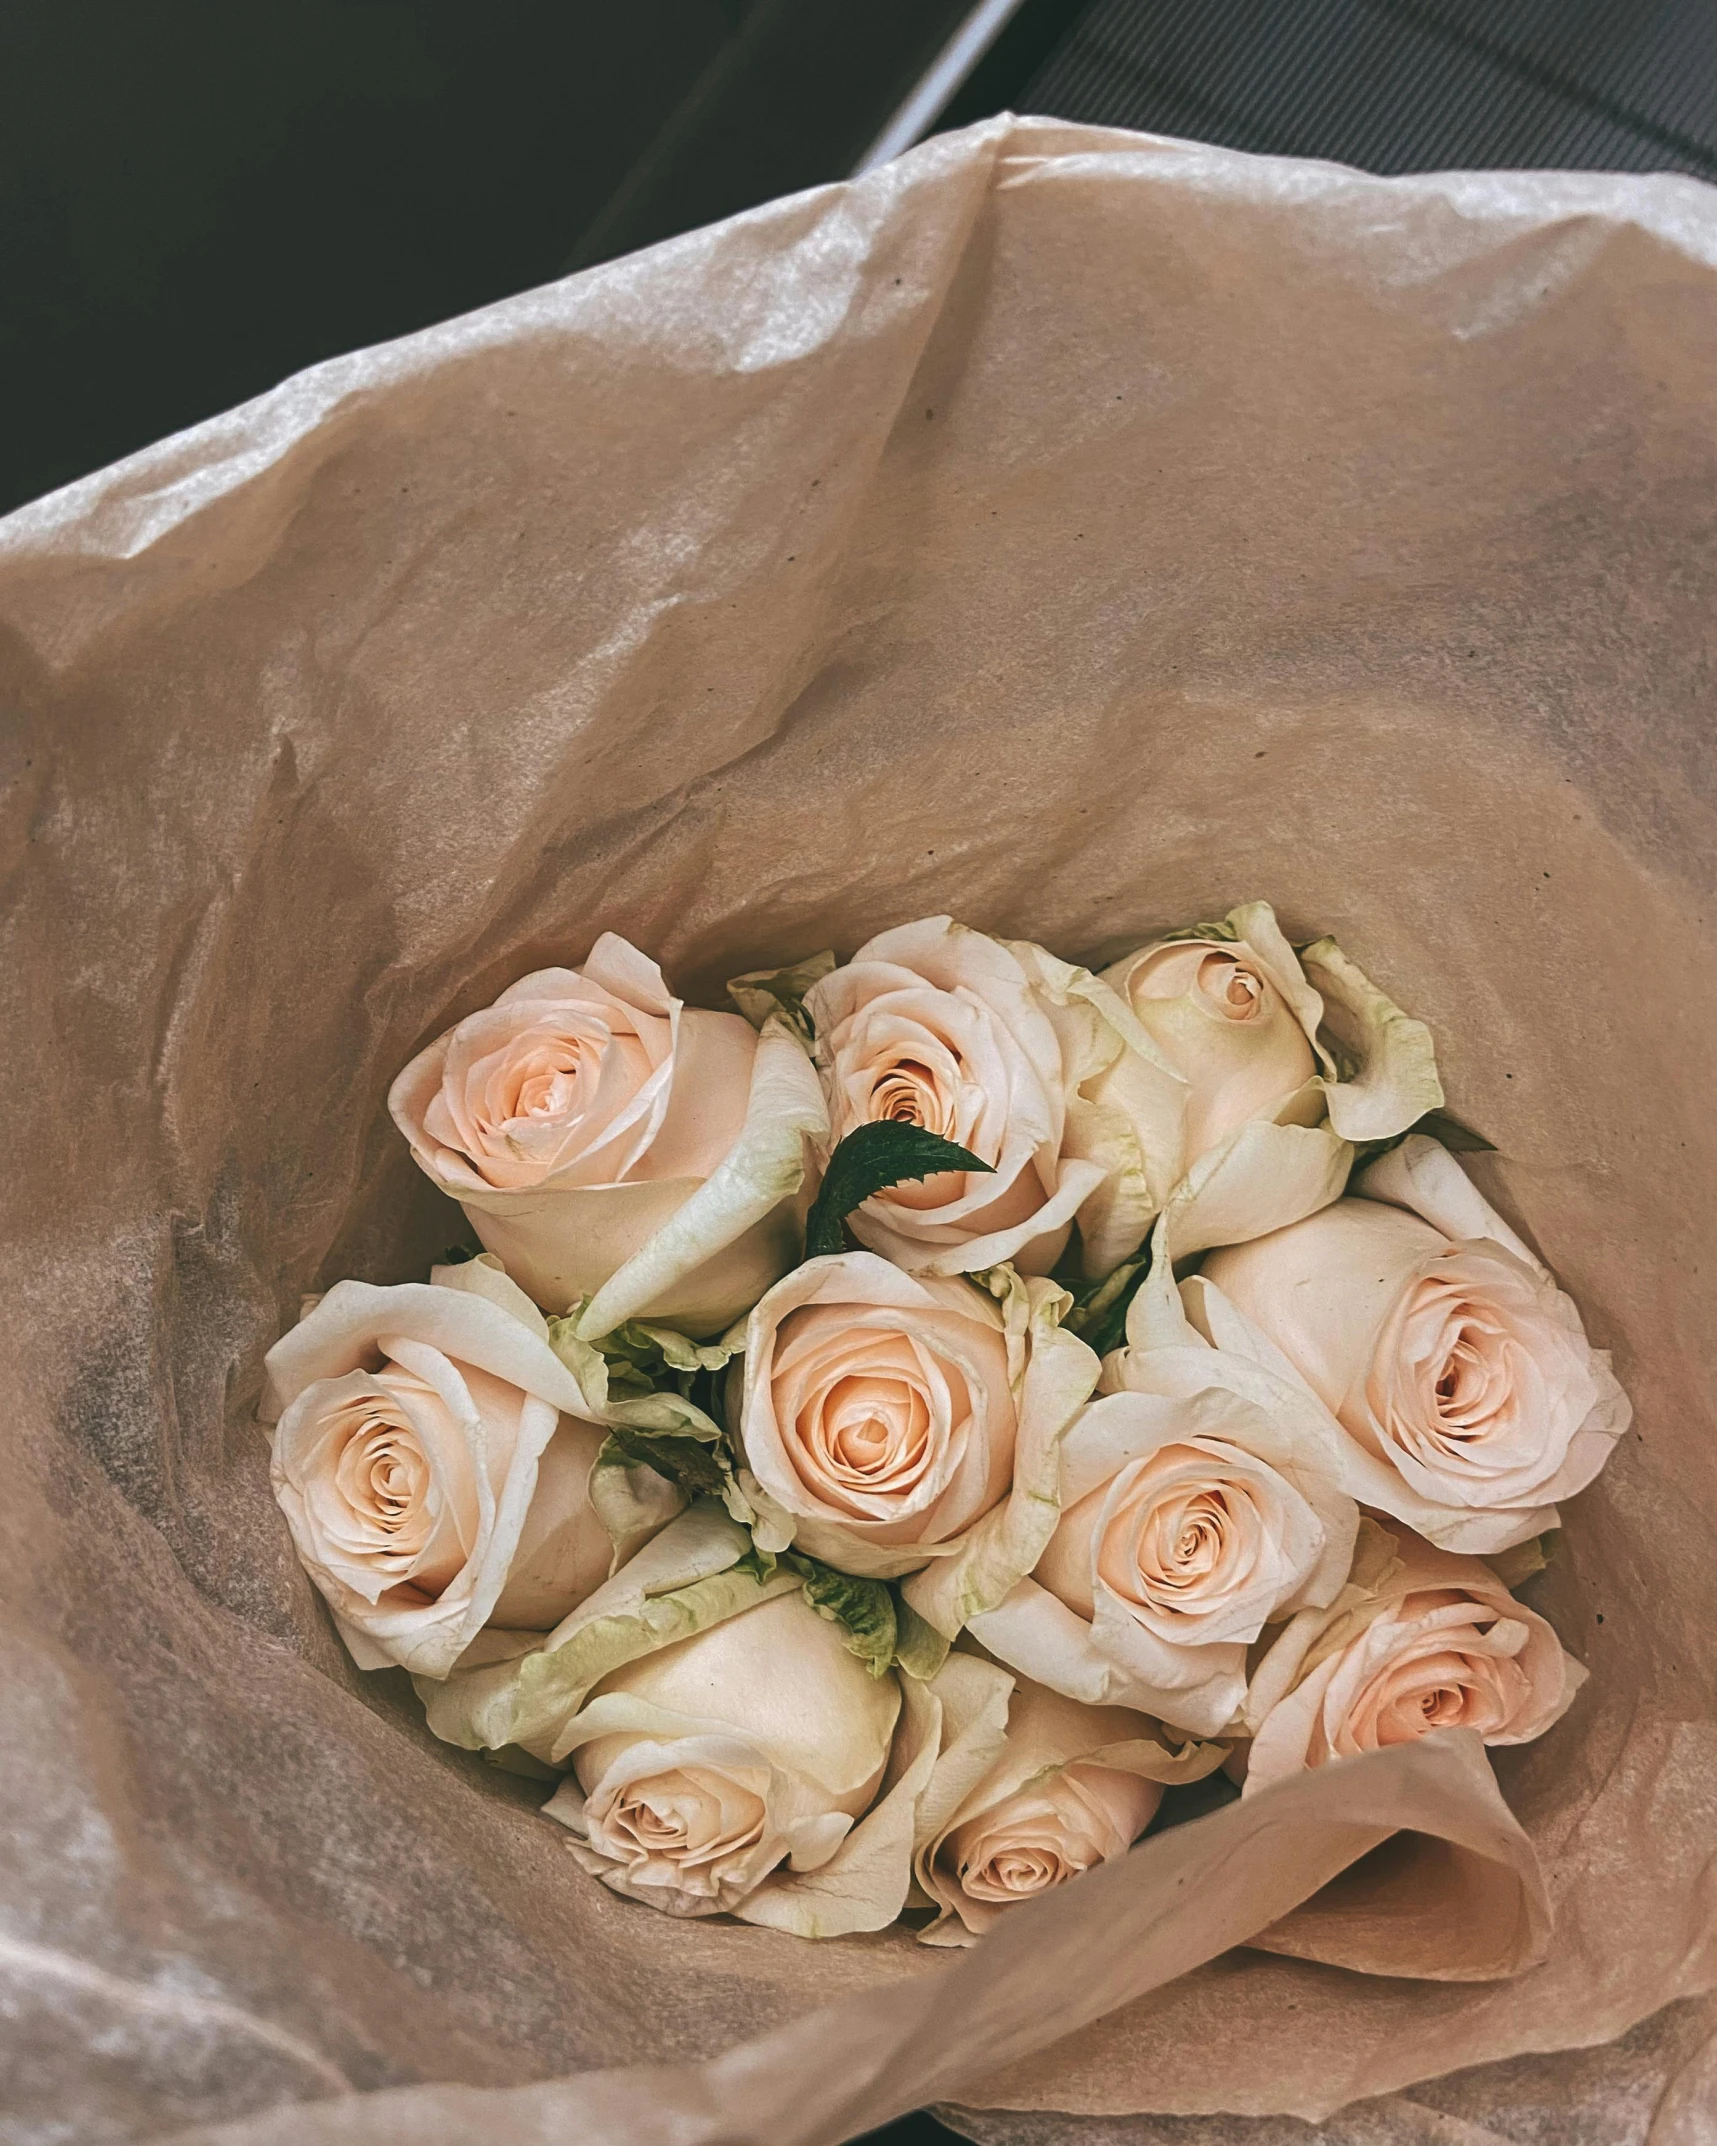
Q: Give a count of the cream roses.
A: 10